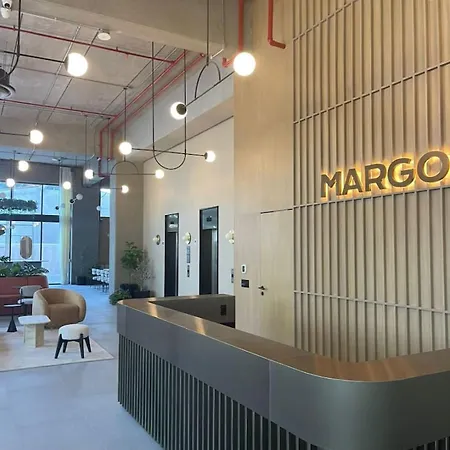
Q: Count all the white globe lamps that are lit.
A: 12